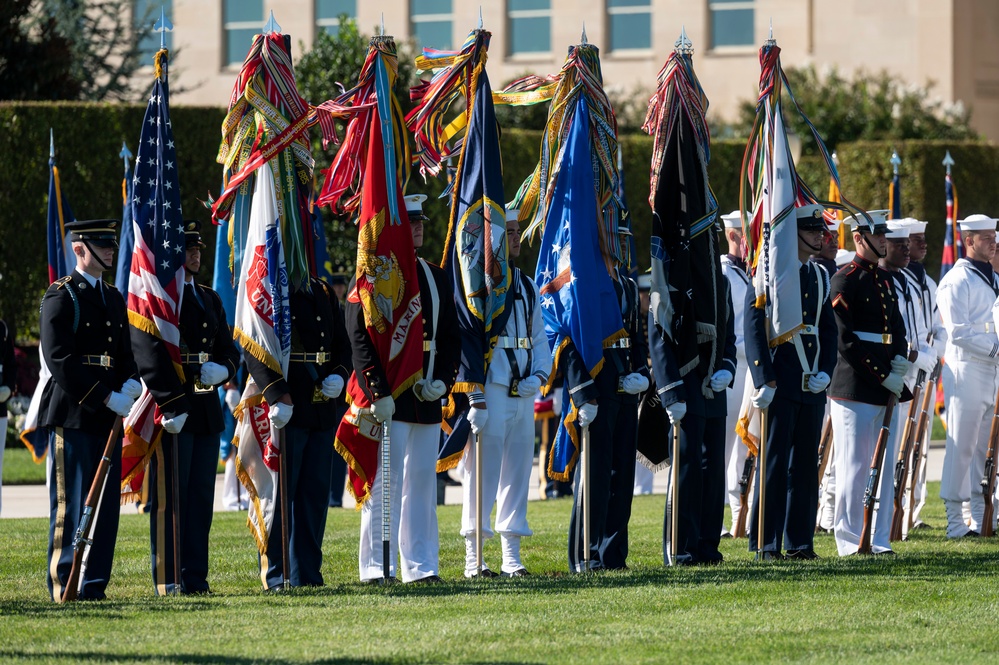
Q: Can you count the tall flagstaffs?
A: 7